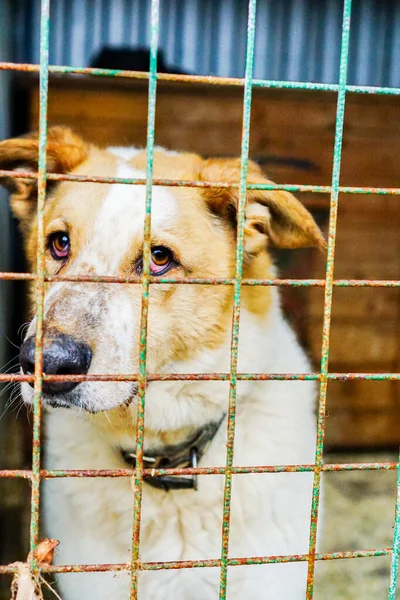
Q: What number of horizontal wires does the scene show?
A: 6